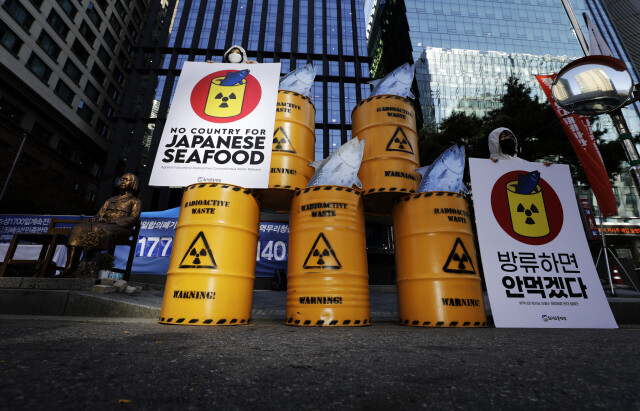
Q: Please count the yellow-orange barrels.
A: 5